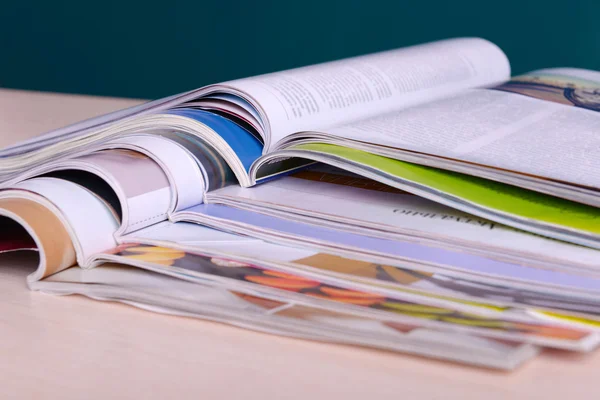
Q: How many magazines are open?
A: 7